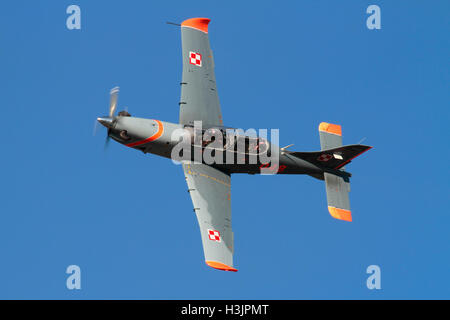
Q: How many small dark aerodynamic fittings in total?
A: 4